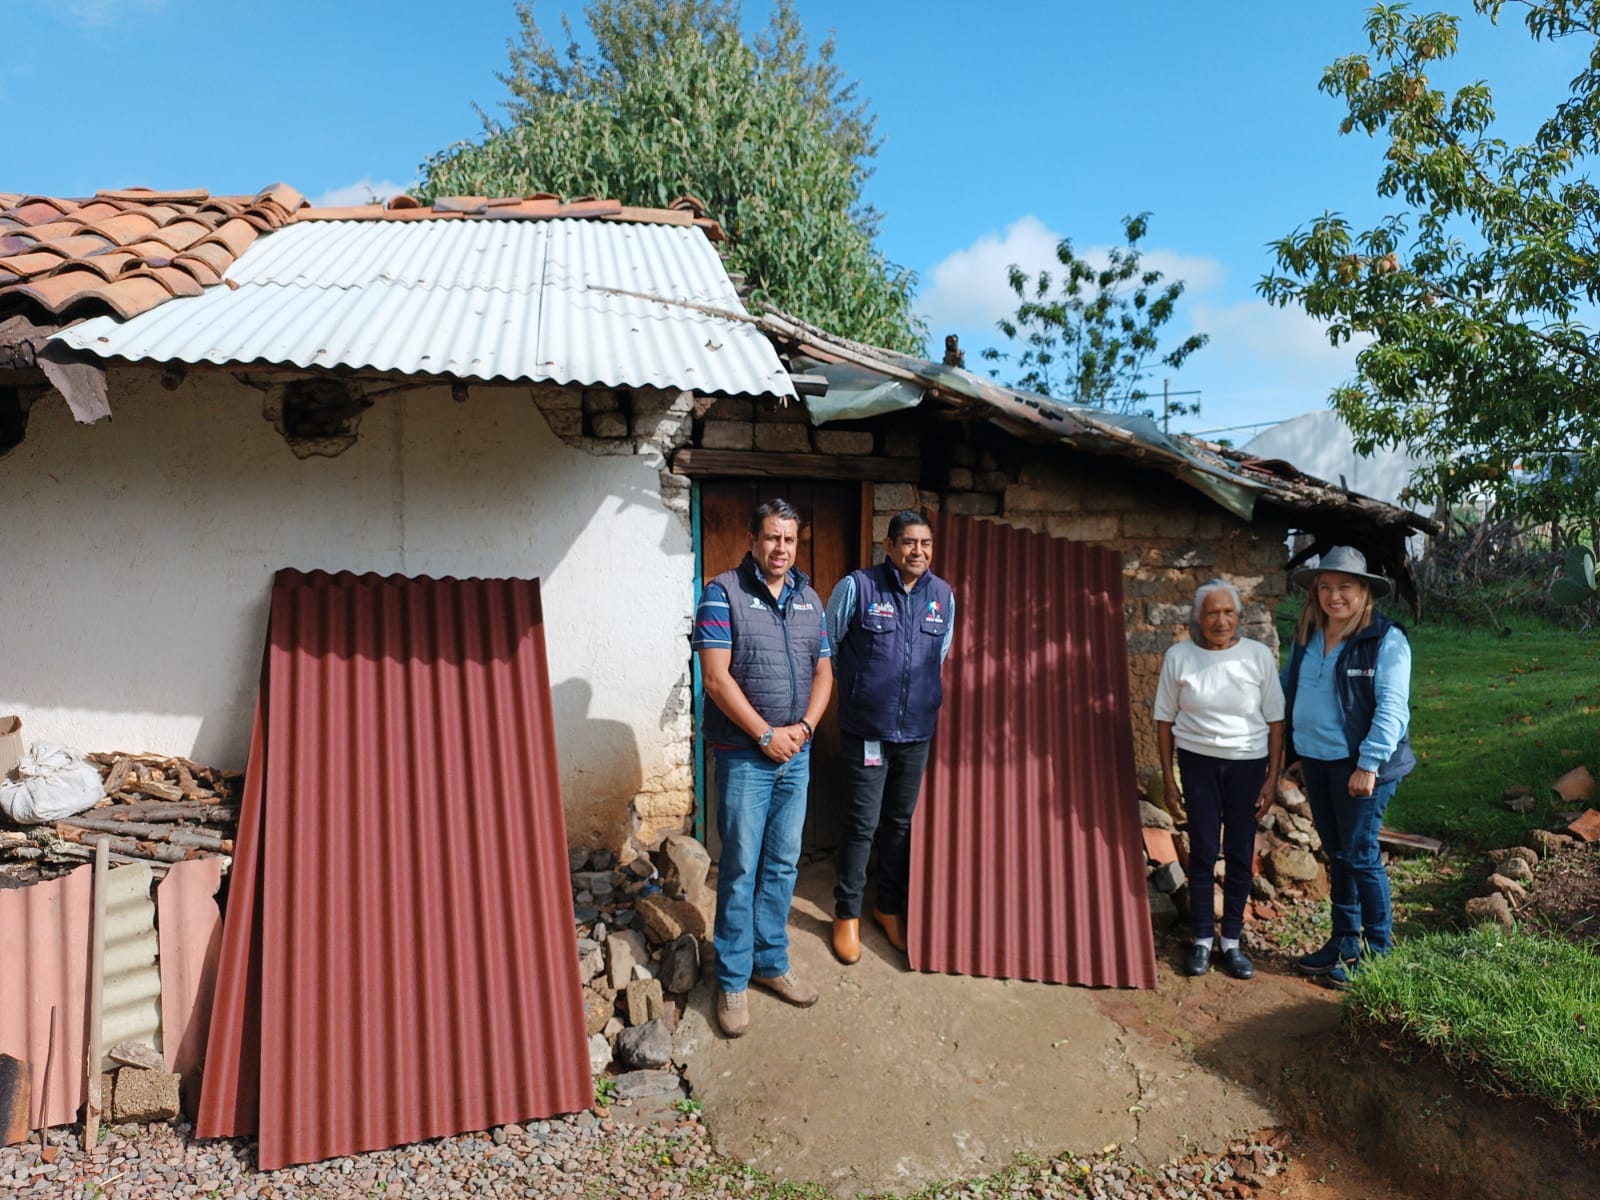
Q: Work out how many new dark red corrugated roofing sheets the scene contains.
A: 3